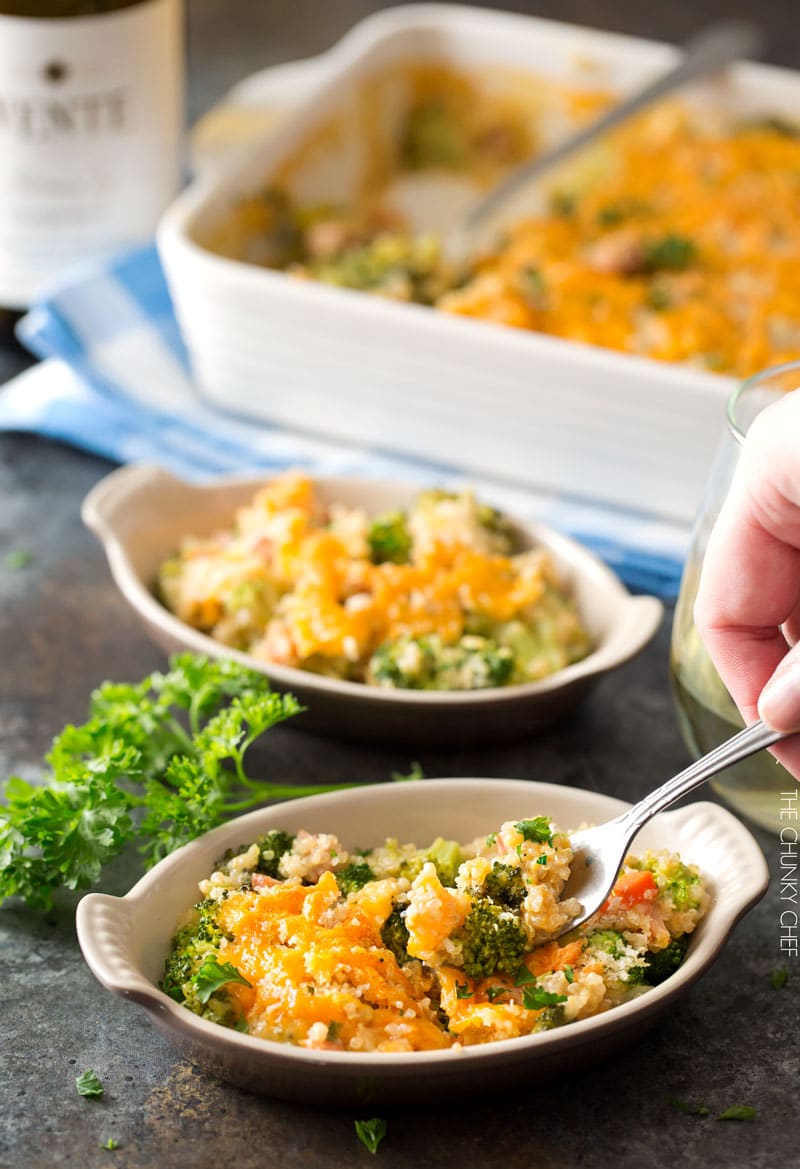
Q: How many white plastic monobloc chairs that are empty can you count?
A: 0